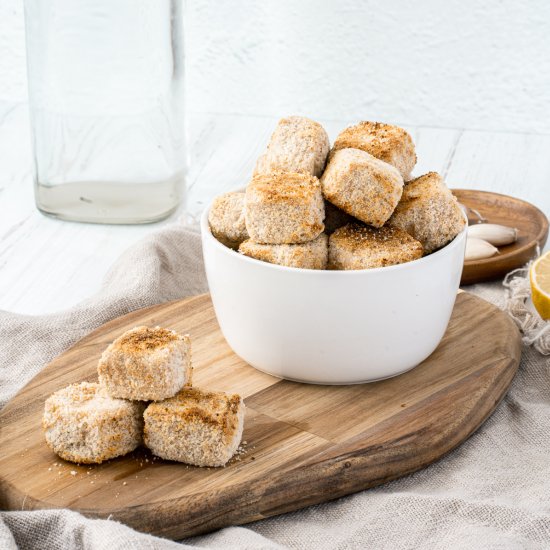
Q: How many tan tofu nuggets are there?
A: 11